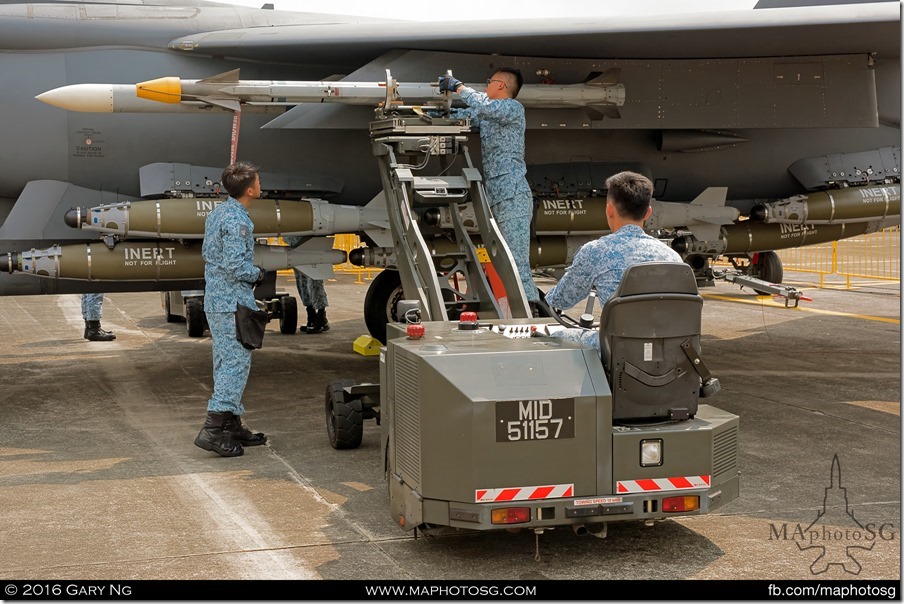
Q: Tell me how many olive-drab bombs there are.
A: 6